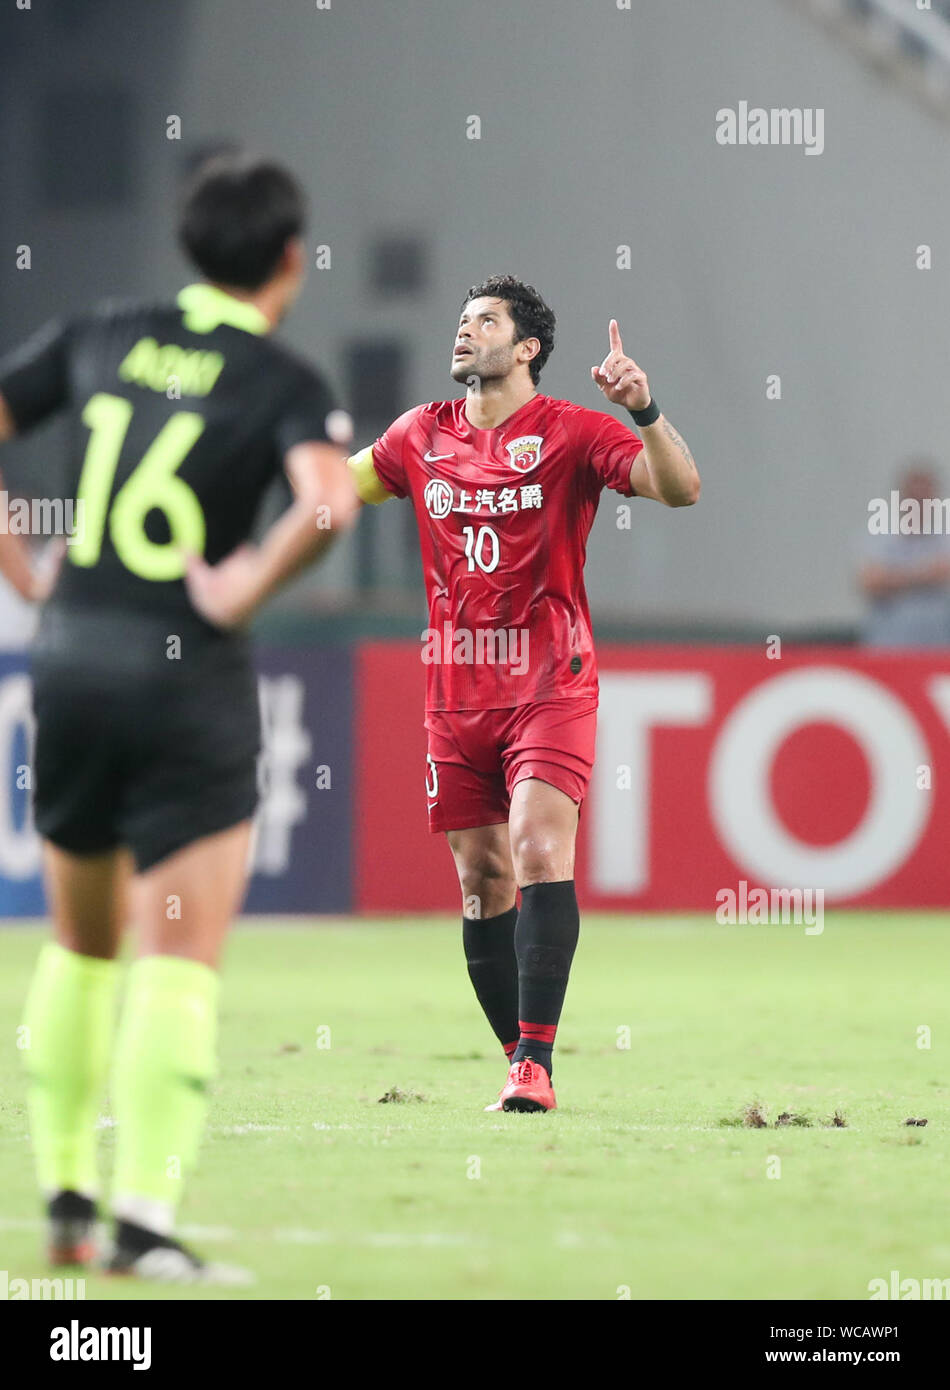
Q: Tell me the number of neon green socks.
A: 2